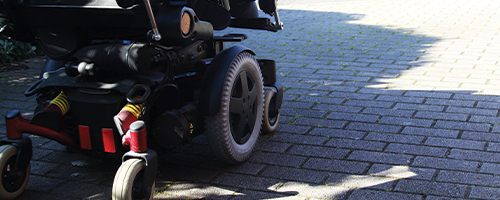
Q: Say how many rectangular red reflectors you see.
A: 2